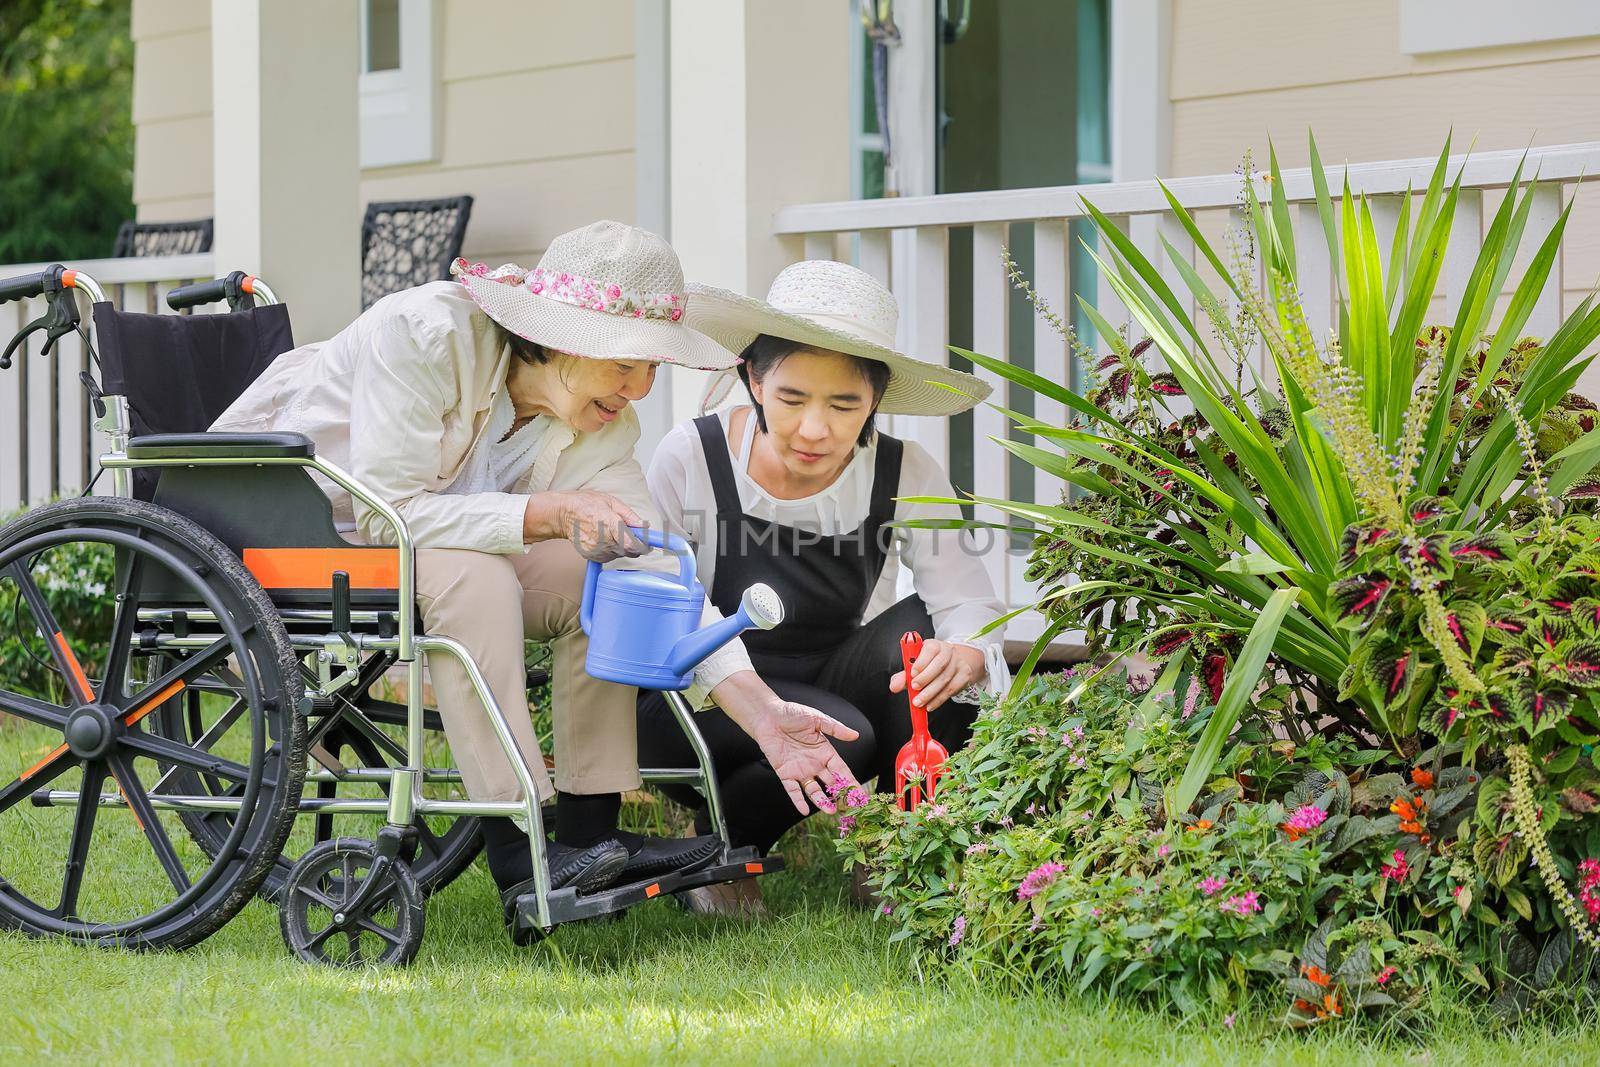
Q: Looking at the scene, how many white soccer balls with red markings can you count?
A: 0